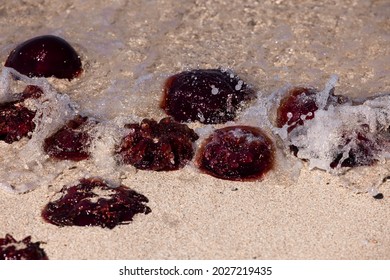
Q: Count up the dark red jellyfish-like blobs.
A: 10